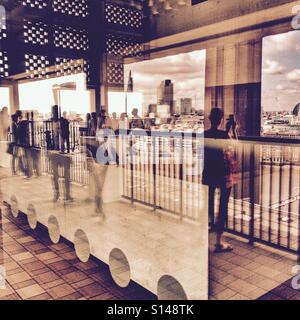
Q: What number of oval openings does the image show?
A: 6